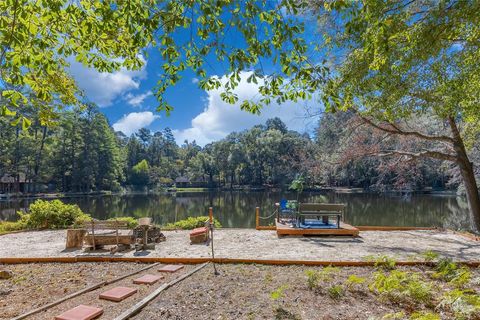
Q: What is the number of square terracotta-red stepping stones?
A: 4